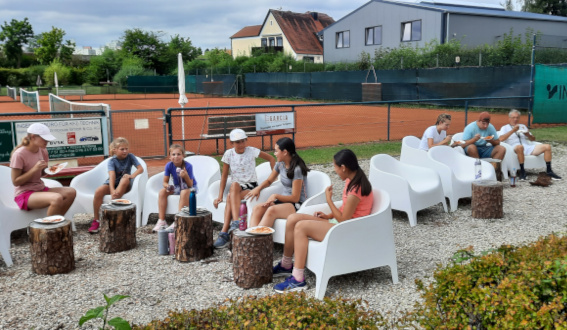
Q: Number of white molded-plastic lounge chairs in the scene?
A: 11